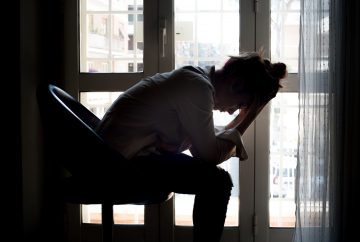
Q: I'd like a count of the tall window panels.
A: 3